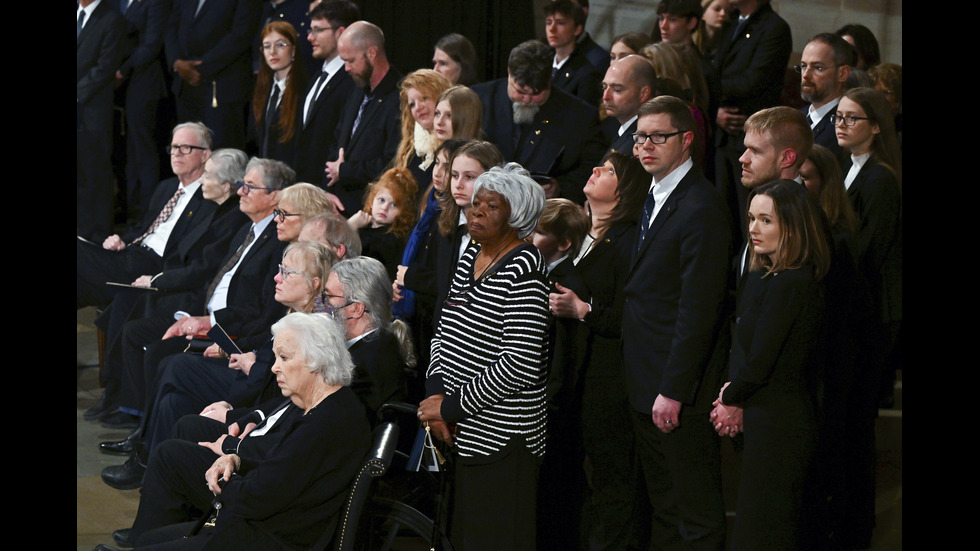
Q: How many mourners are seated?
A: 8